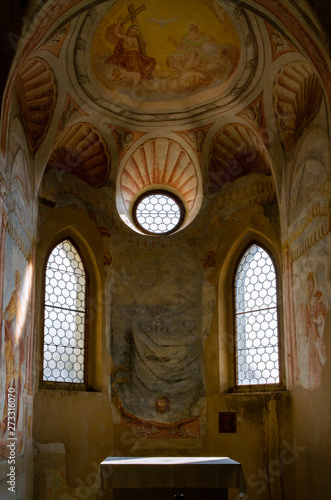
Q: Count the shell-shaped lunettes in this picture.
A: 5